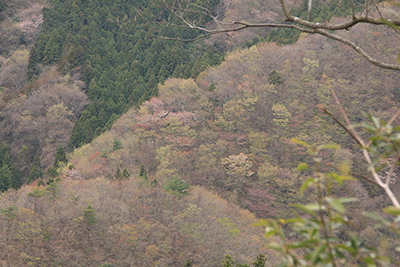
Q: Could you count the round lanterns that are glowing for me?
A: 0